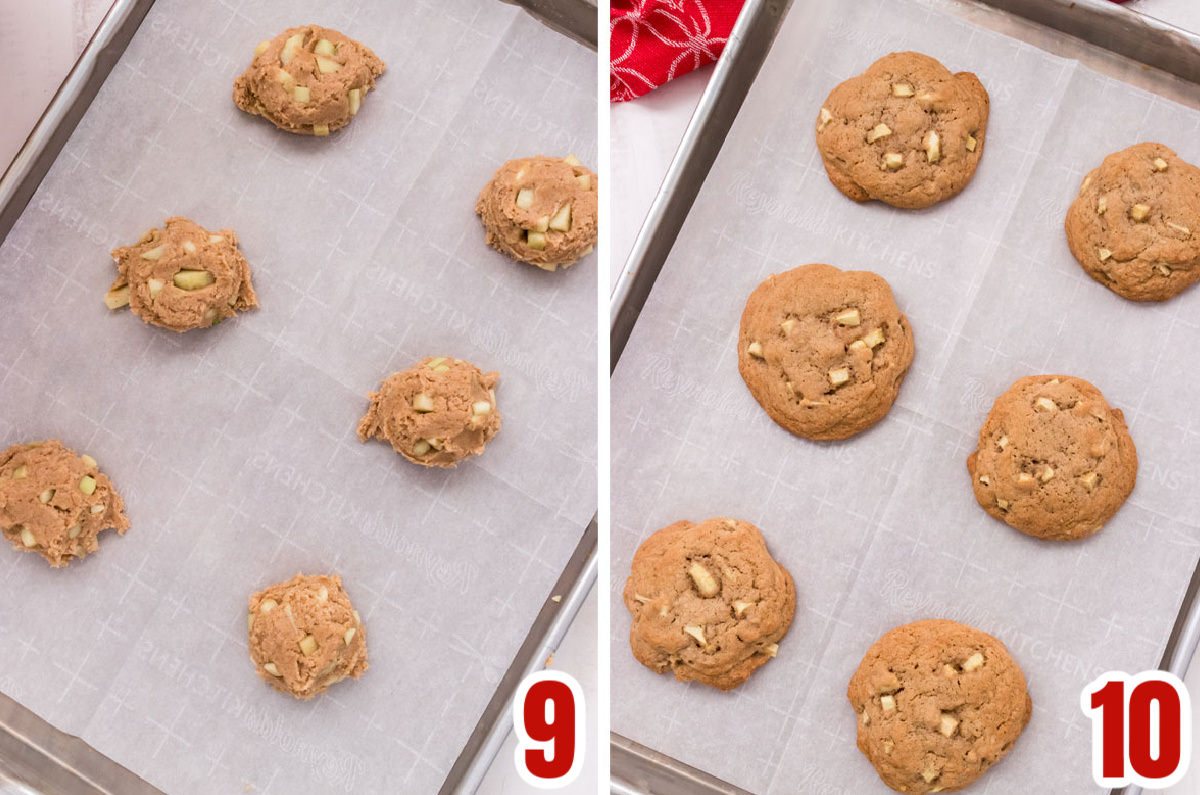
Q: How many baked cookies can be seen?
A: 6